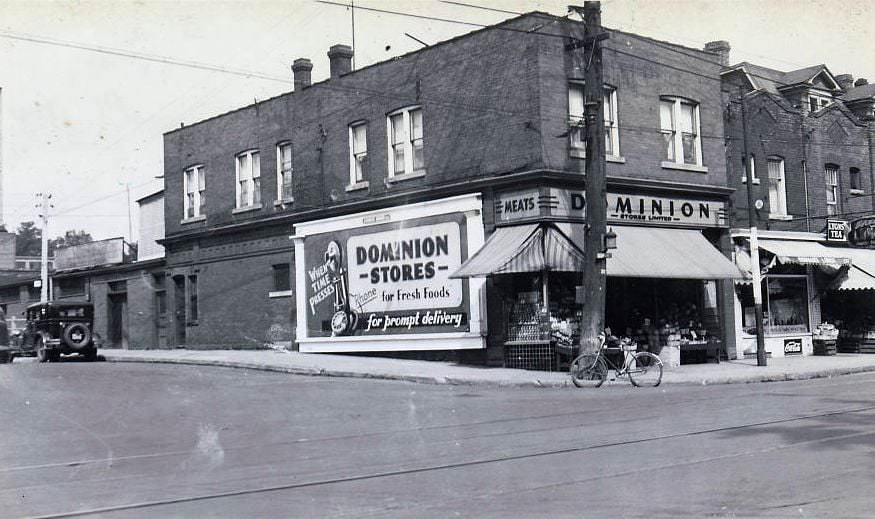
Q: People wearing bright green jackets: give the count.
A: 0